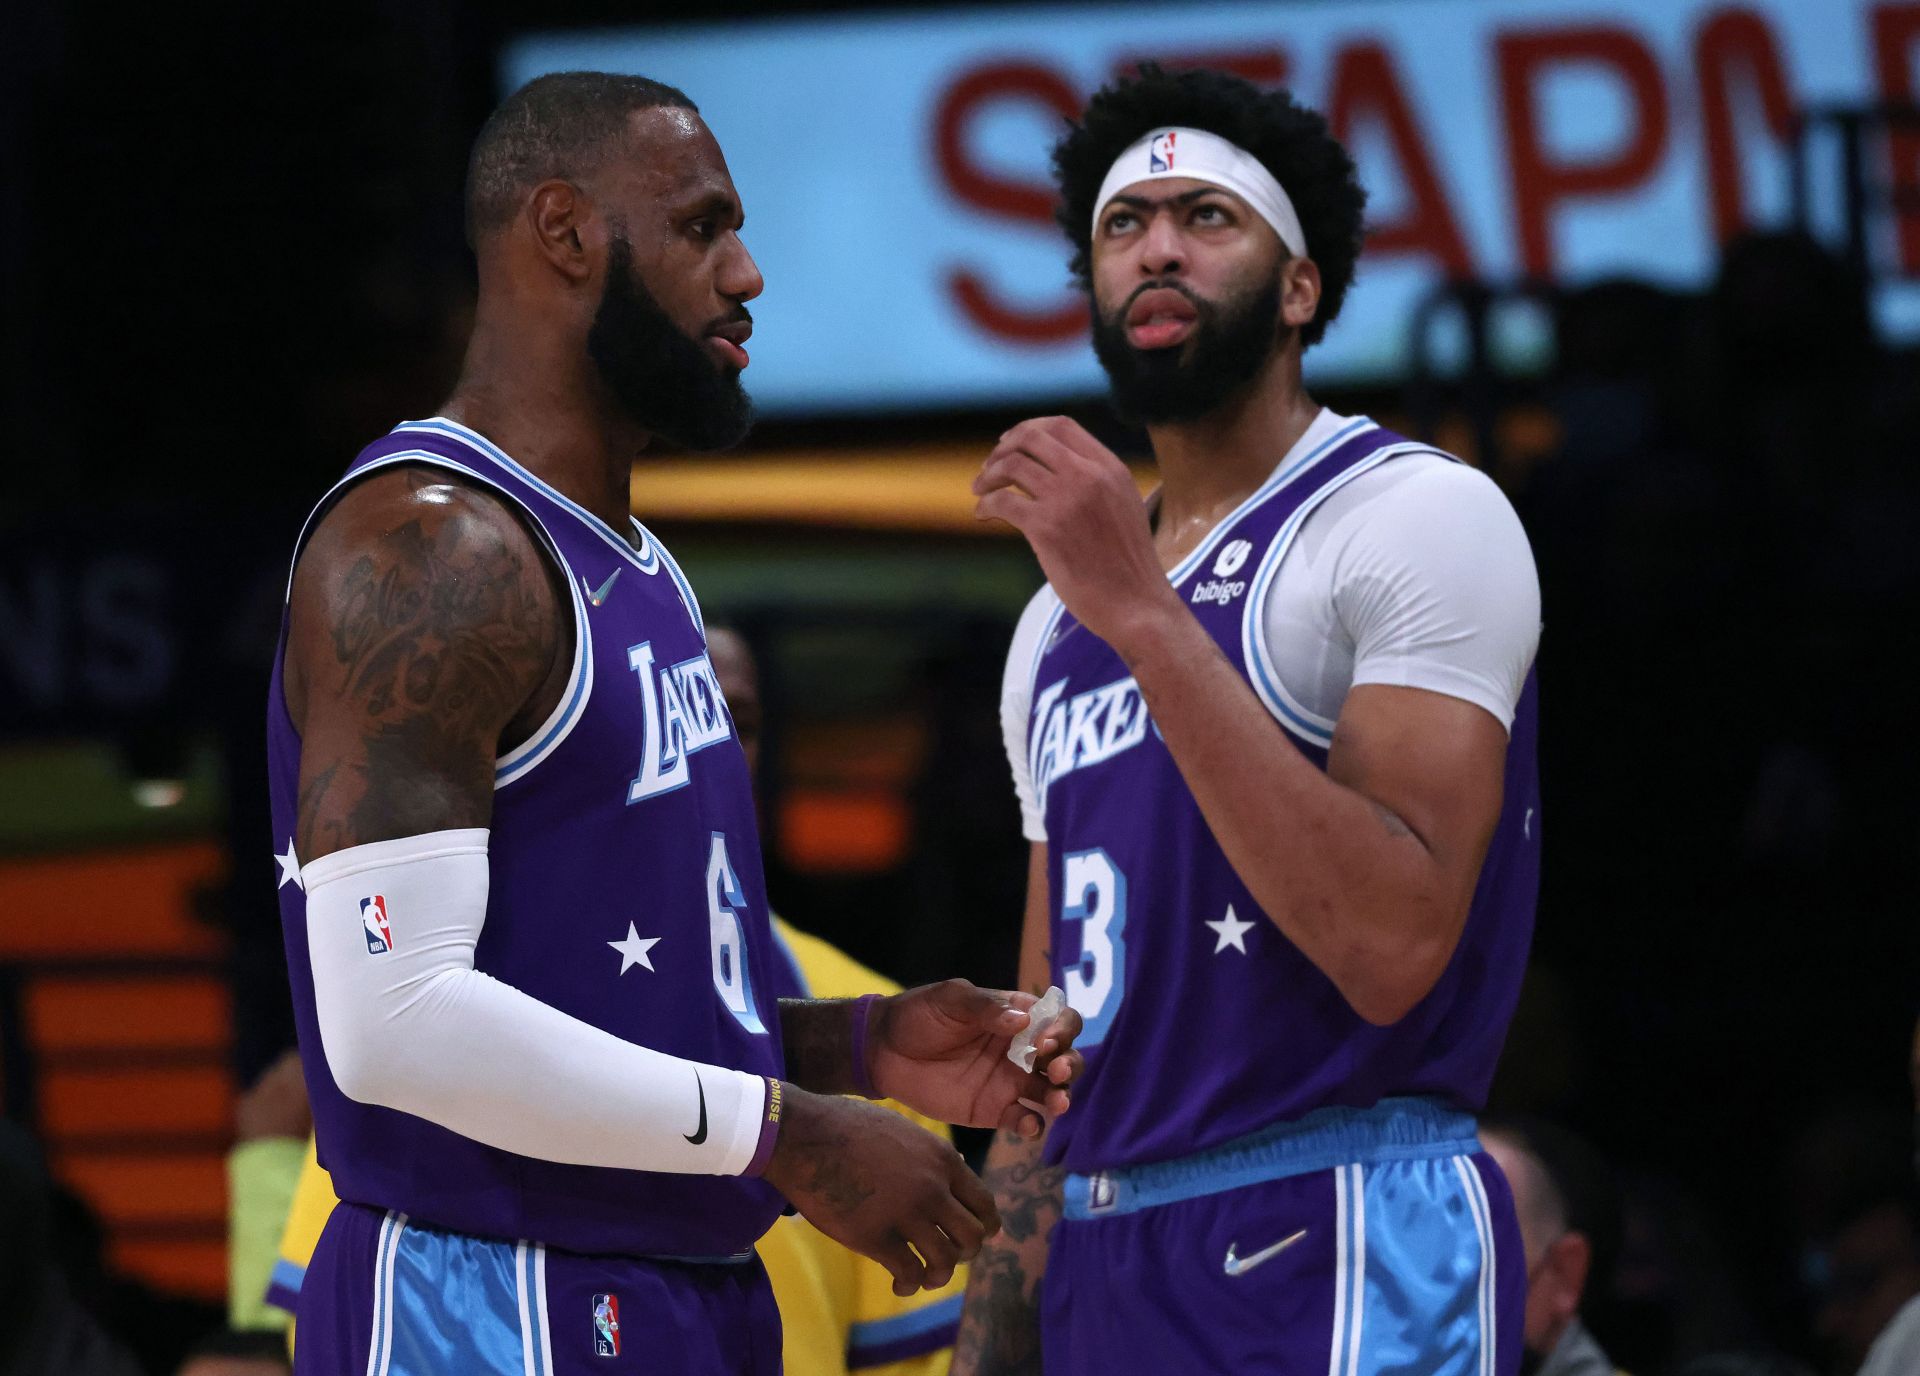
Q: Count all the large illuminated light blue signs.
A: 1